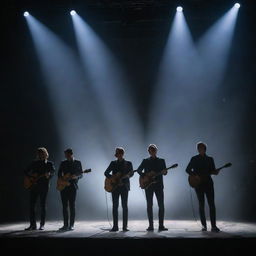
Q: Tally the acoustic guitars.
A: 5